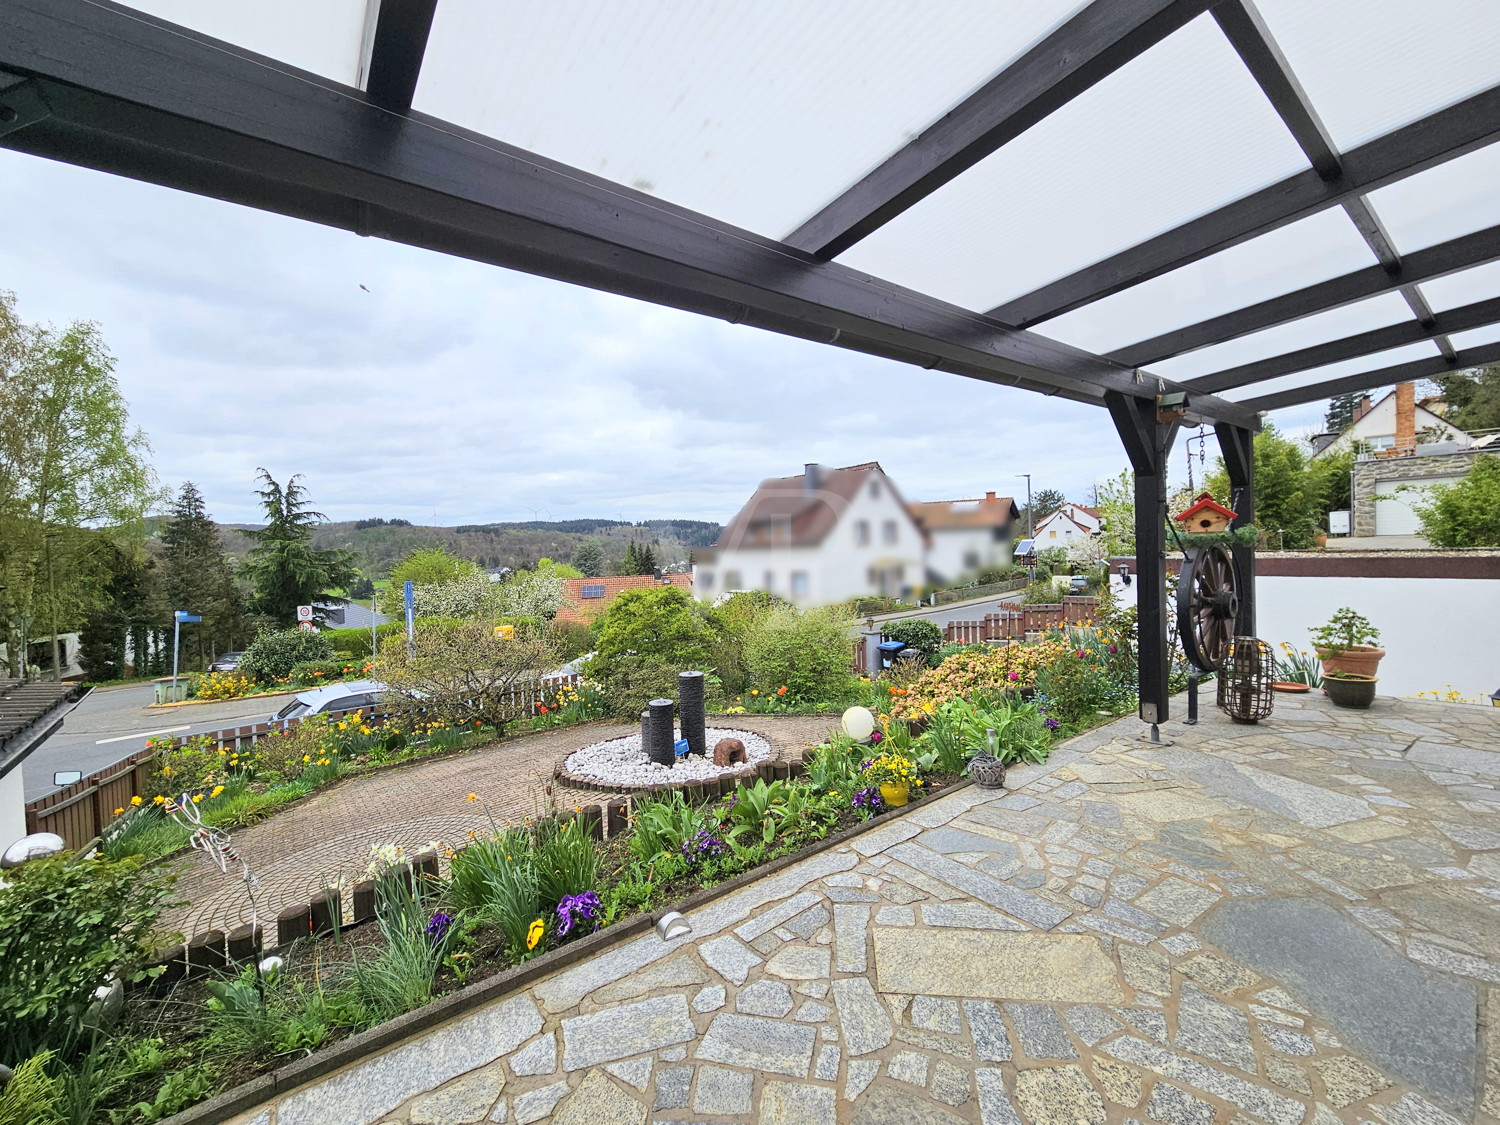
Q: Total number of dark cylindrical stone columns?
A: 3